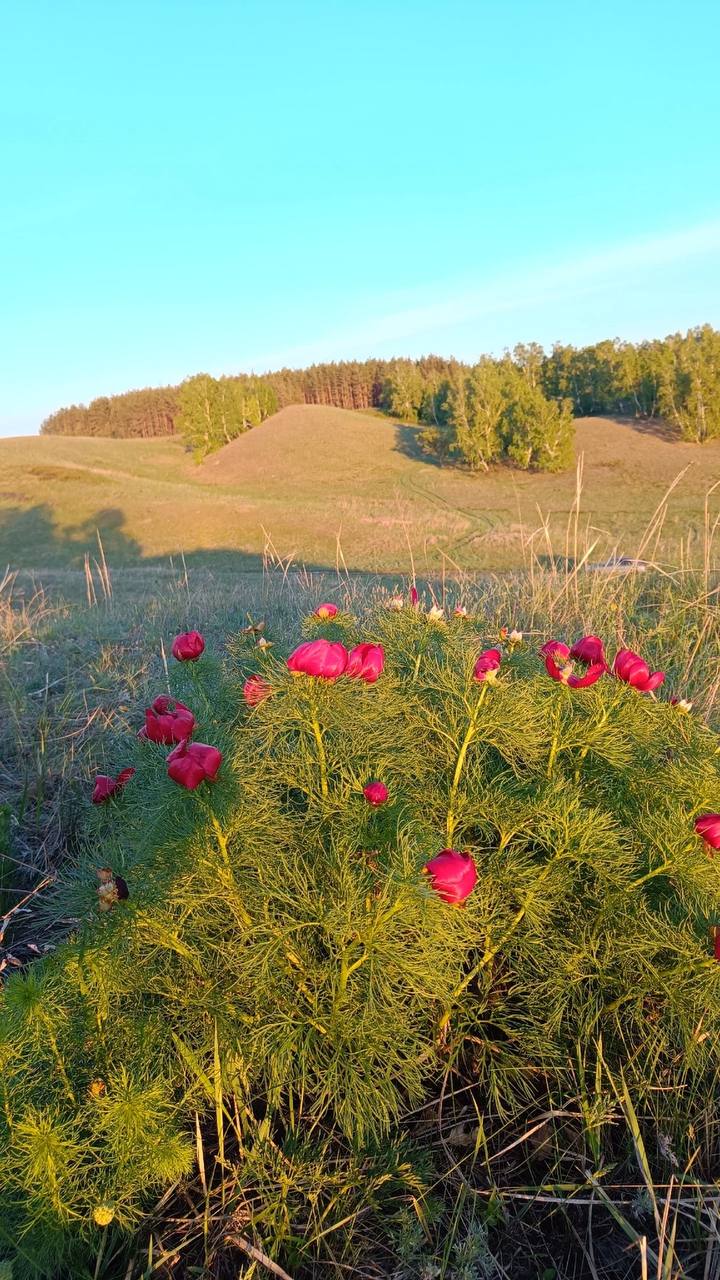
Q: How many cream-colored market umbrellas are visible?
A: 0